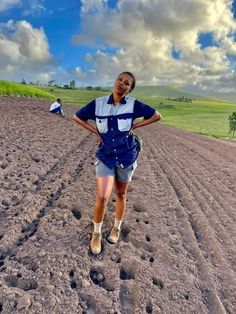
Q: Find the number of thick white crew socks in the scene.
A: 2